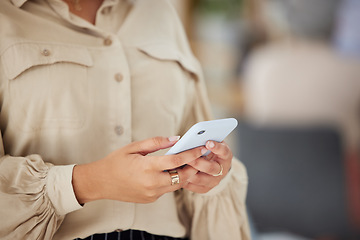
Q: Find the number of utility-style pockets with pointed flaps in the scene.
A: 2